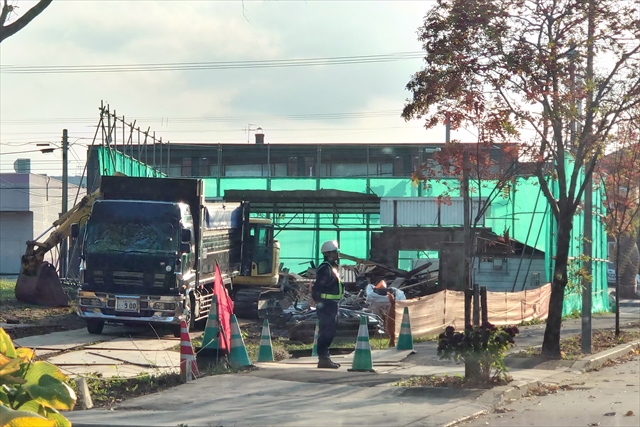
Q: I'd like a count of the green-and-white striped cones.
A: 6